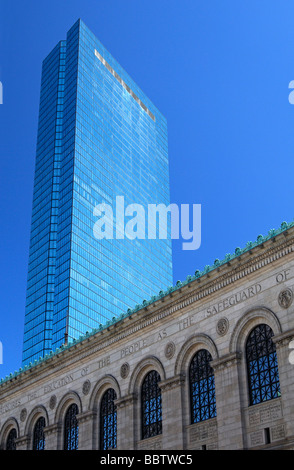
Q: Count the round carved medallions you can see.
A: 7